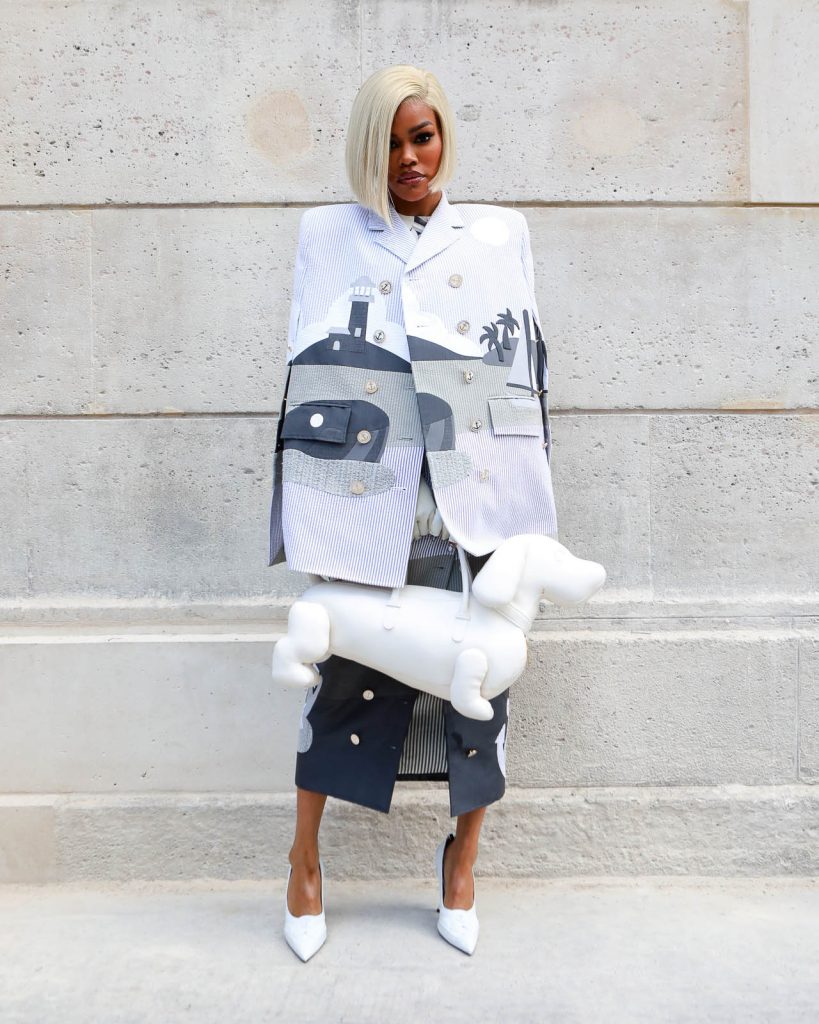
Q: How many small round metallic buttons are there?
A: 13